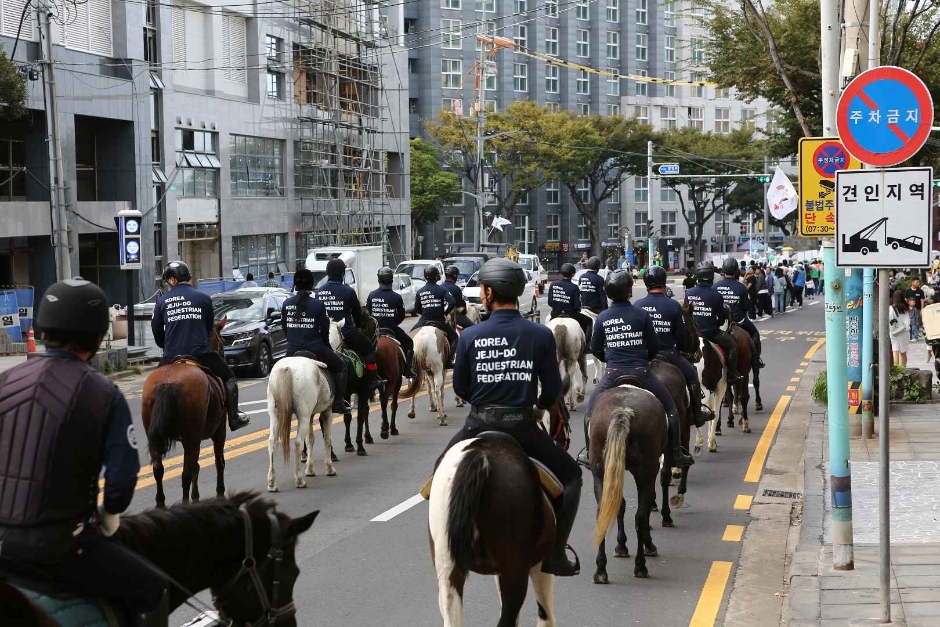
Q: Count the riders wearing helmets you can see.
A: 14